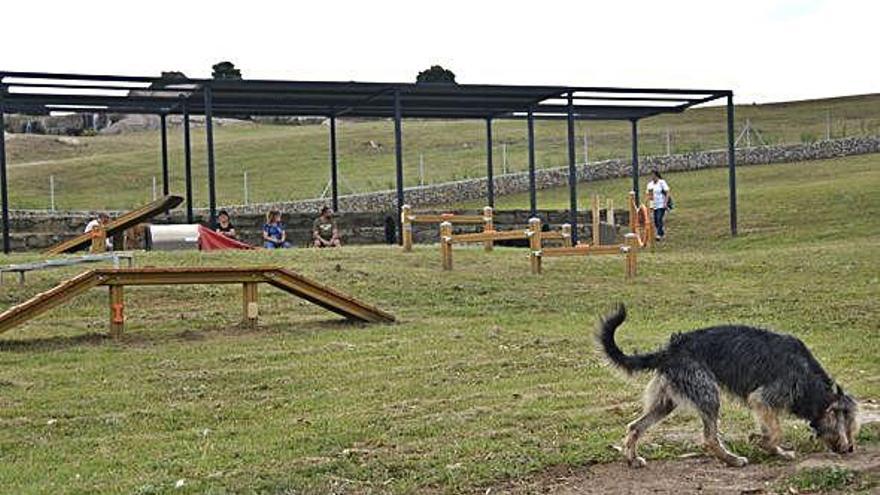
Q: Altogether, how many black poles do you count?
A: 11